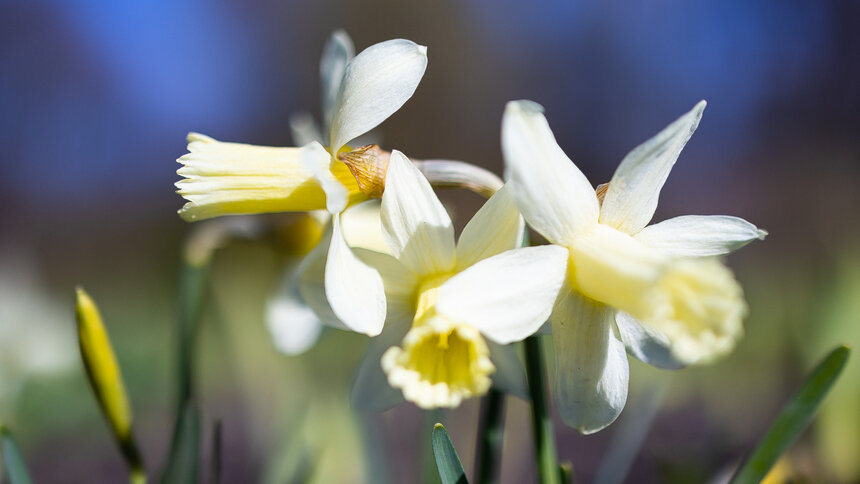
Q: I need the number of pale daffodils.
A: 3